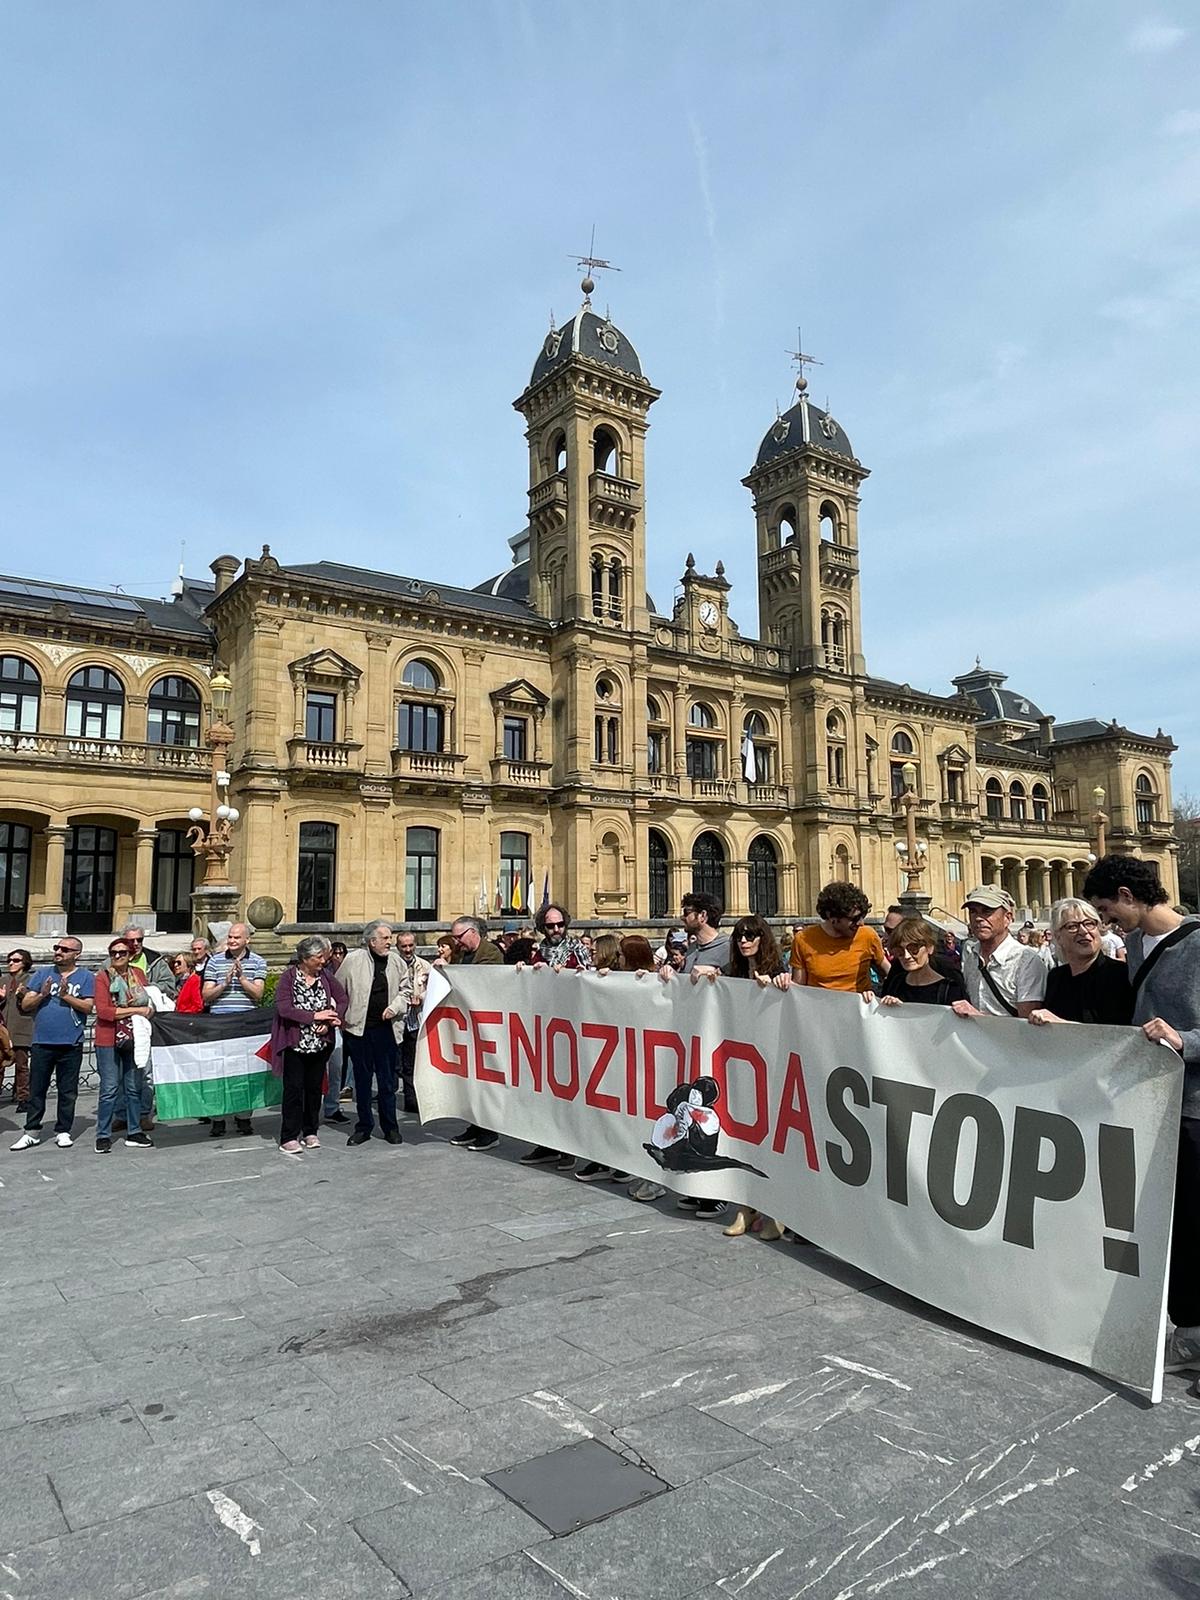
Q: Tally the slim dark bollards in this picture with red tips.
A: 0